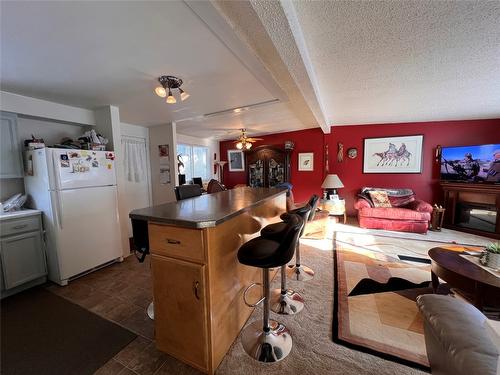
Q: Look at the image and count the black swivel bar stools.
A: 3